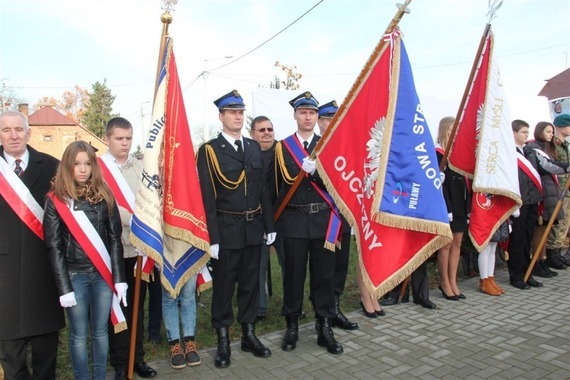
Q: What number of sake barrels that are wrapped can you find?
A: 0